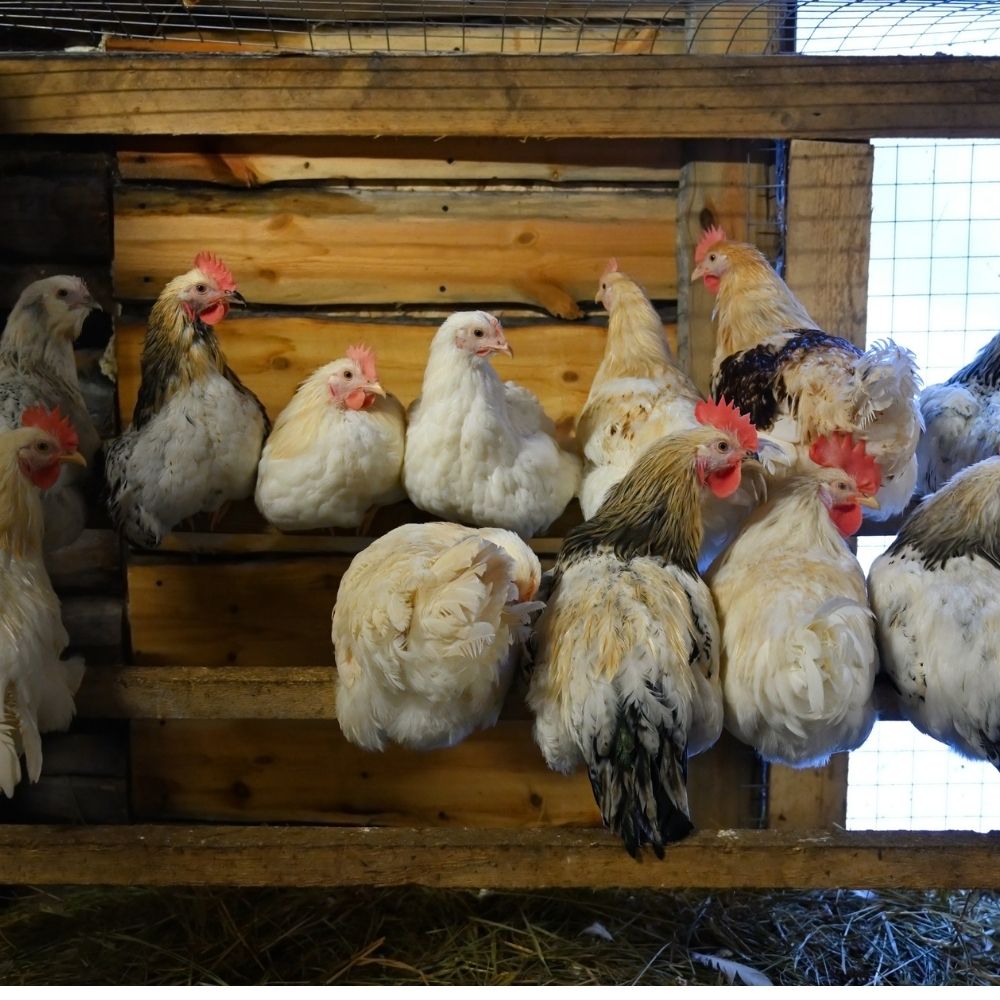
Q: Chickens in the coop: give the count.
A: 12